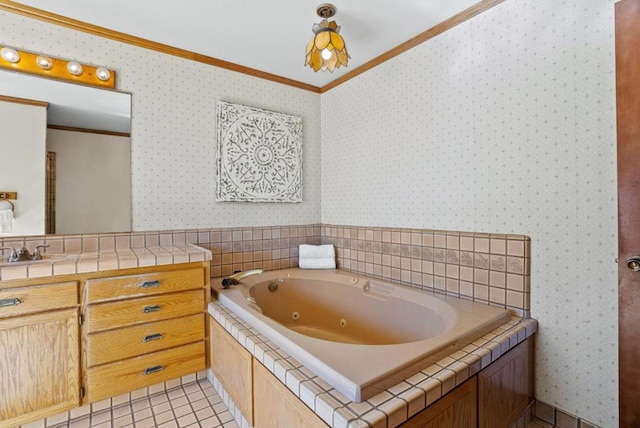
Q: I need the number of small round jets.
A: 2